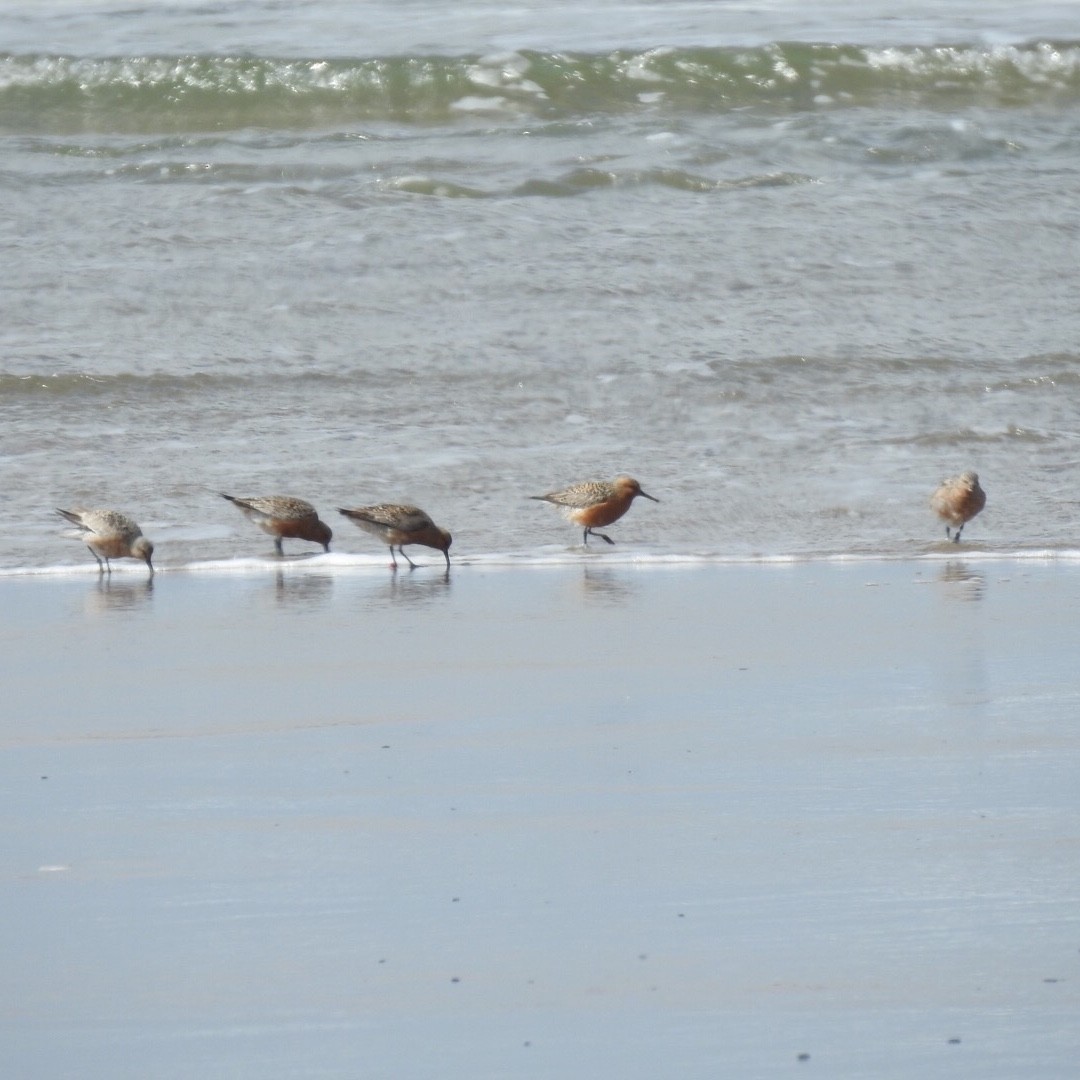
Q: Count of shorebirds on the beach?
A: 5